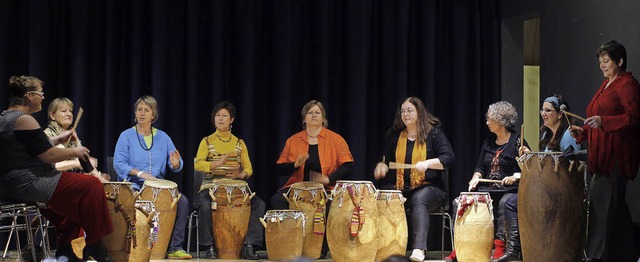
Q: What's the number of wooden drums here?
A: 10